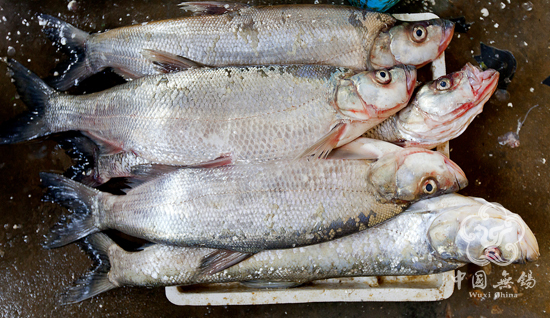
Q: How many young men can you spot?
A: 0